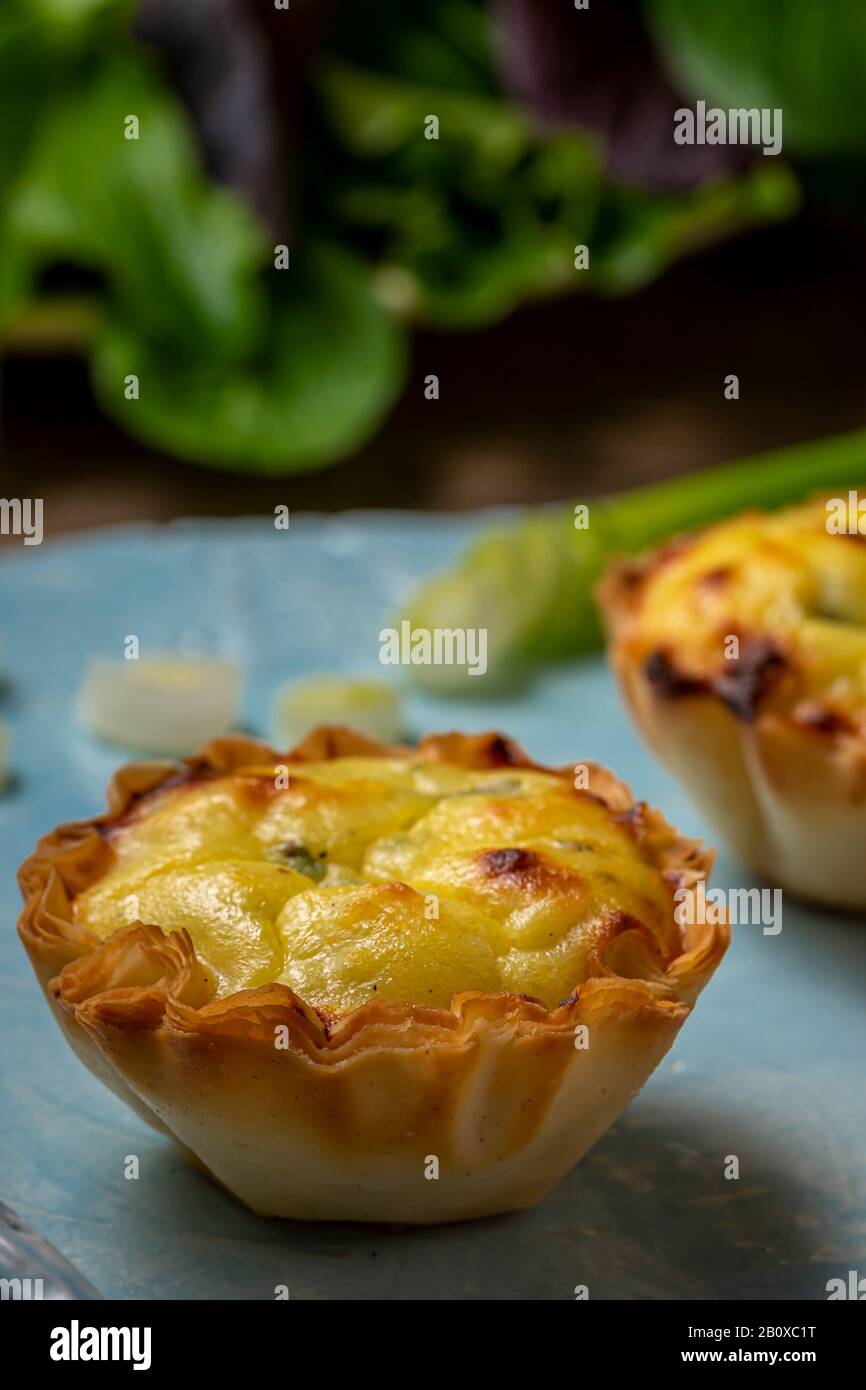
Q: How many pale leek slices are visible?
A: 2